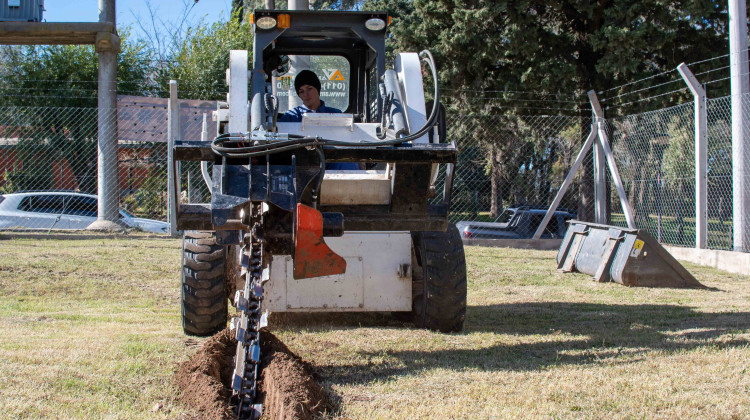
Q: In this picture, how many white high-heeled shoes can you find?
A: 0